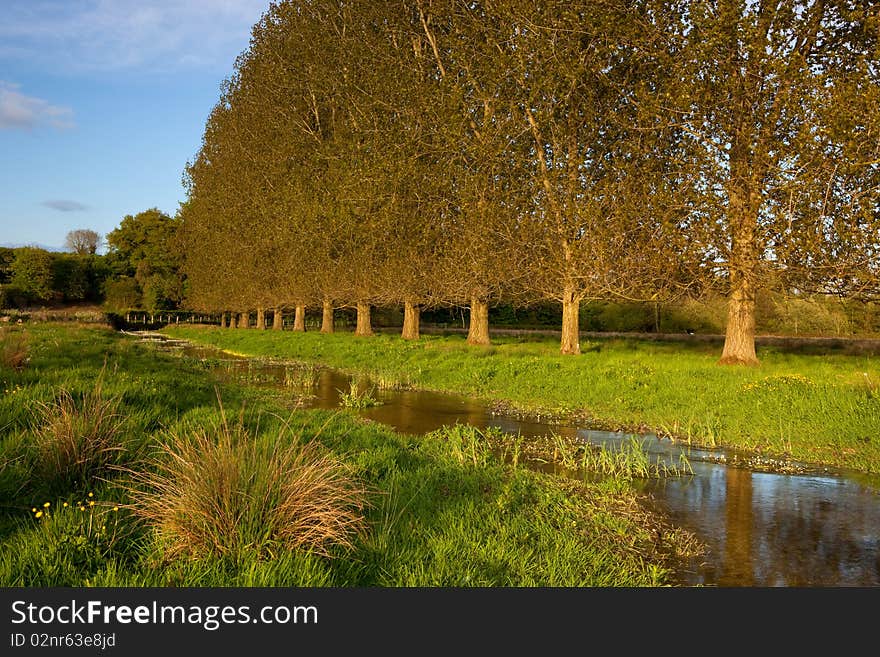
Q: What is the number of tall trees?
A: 12